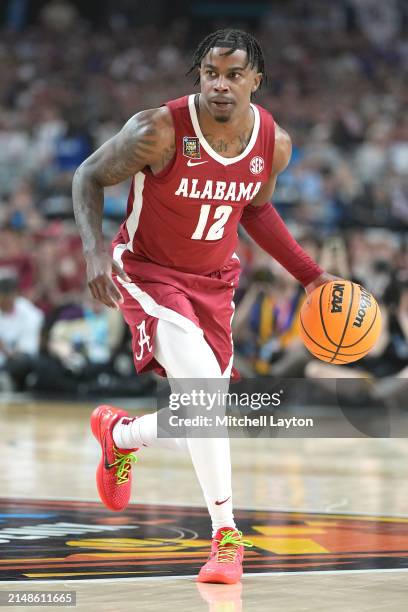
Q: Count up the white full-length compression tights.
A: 1